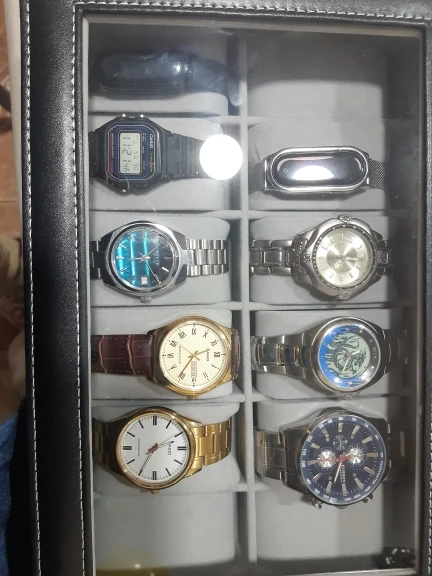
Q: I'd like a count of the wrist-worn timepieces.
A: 9